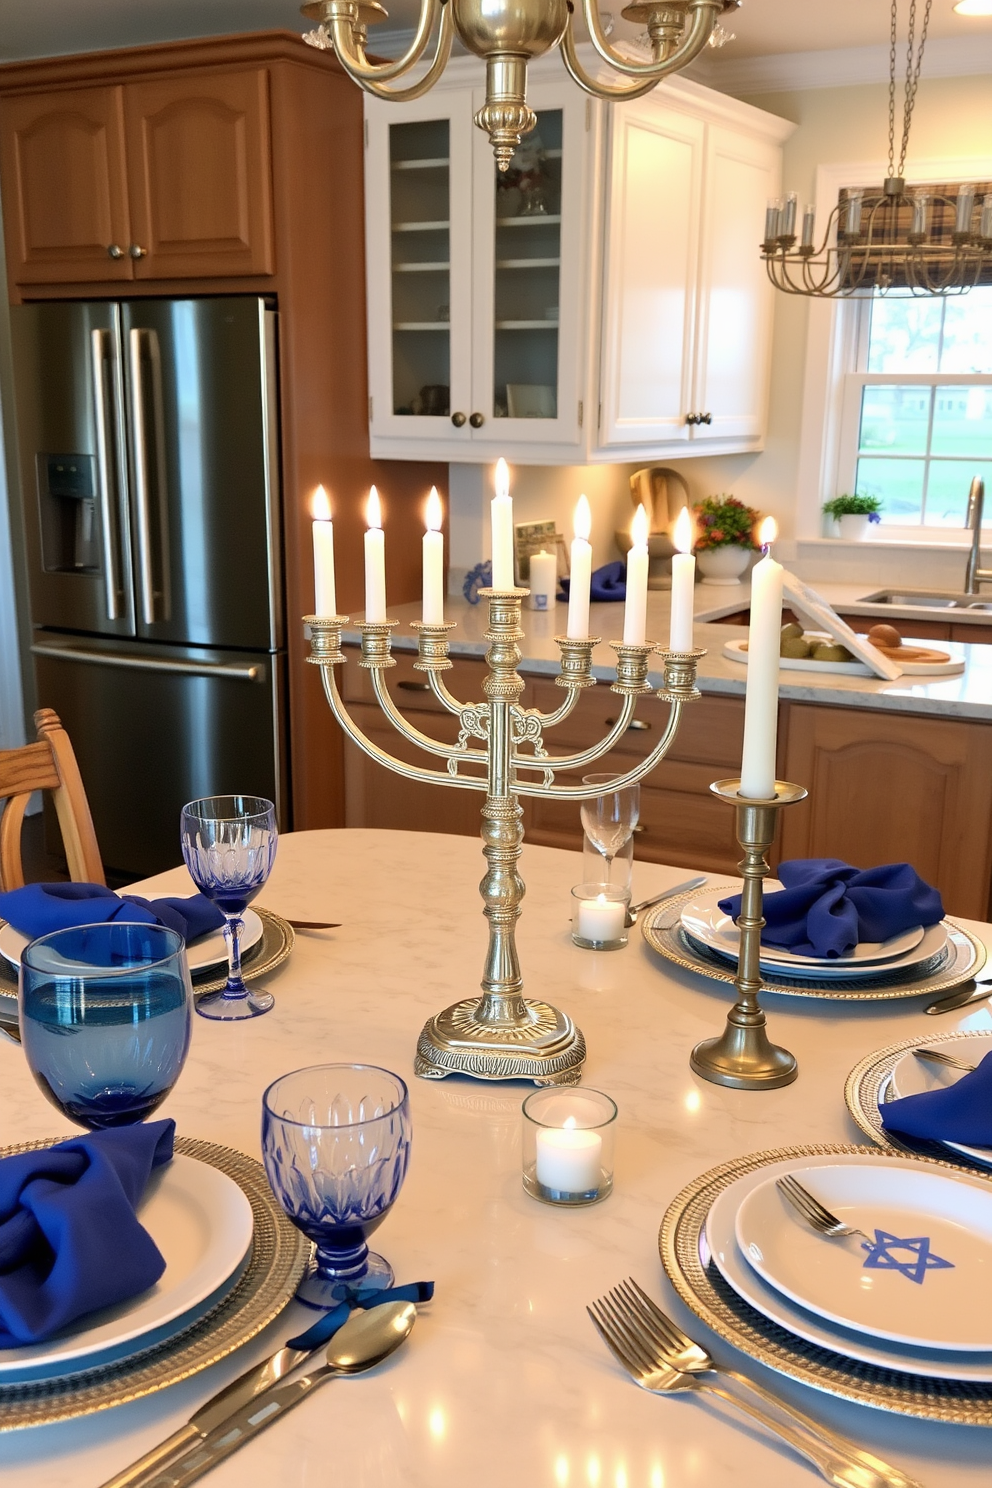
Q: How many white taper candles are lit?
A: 8